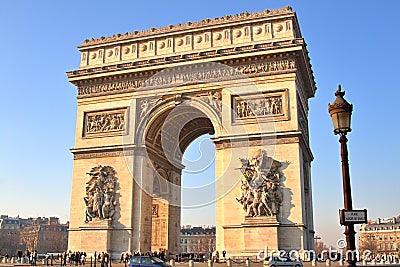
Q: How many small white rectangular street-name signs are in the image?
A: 1